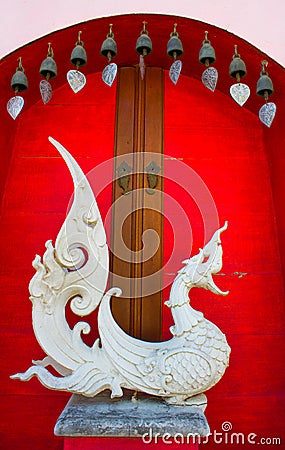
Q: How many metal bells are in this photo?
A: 9